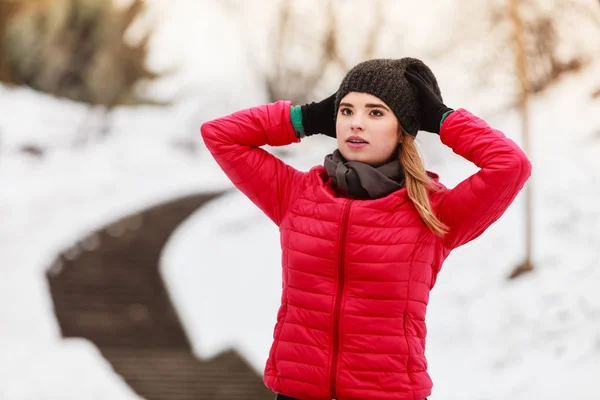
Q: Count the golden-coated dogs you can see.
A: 0